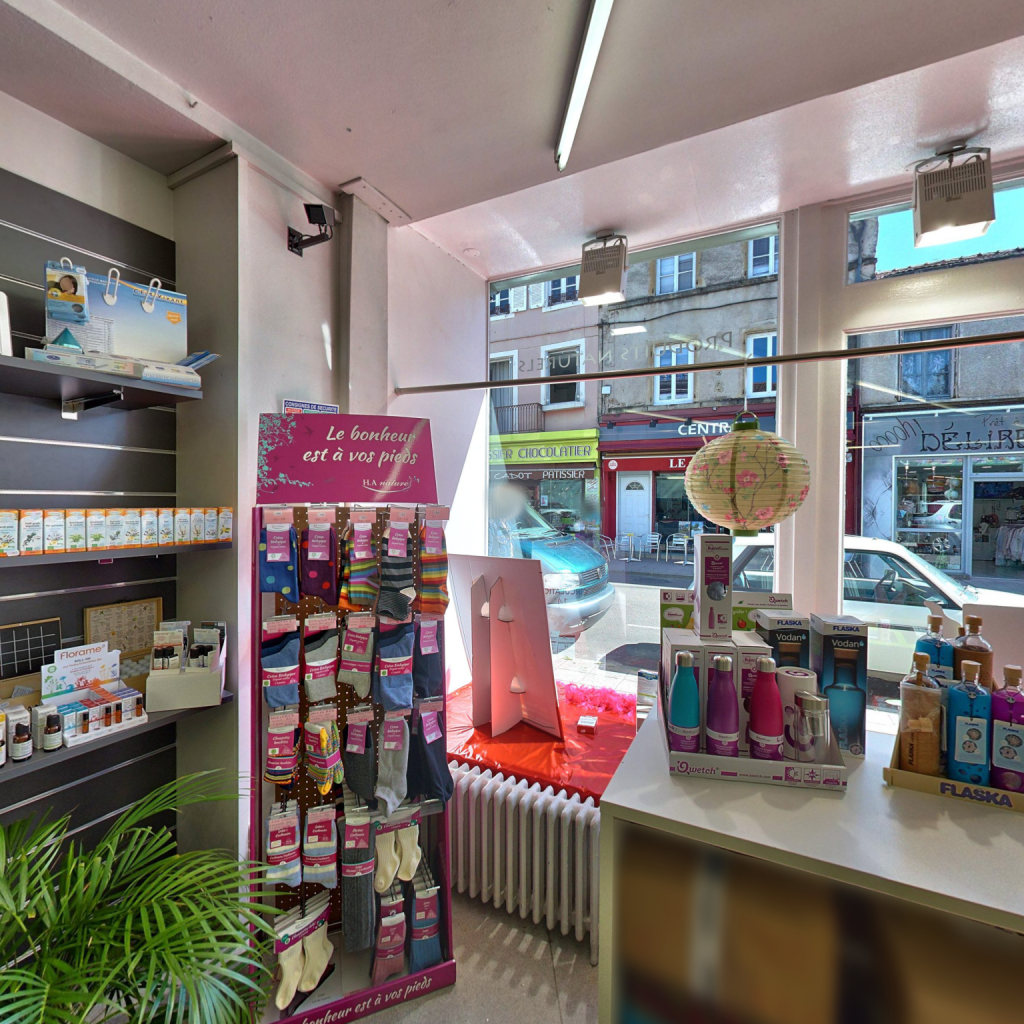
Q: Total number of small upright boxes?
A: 13